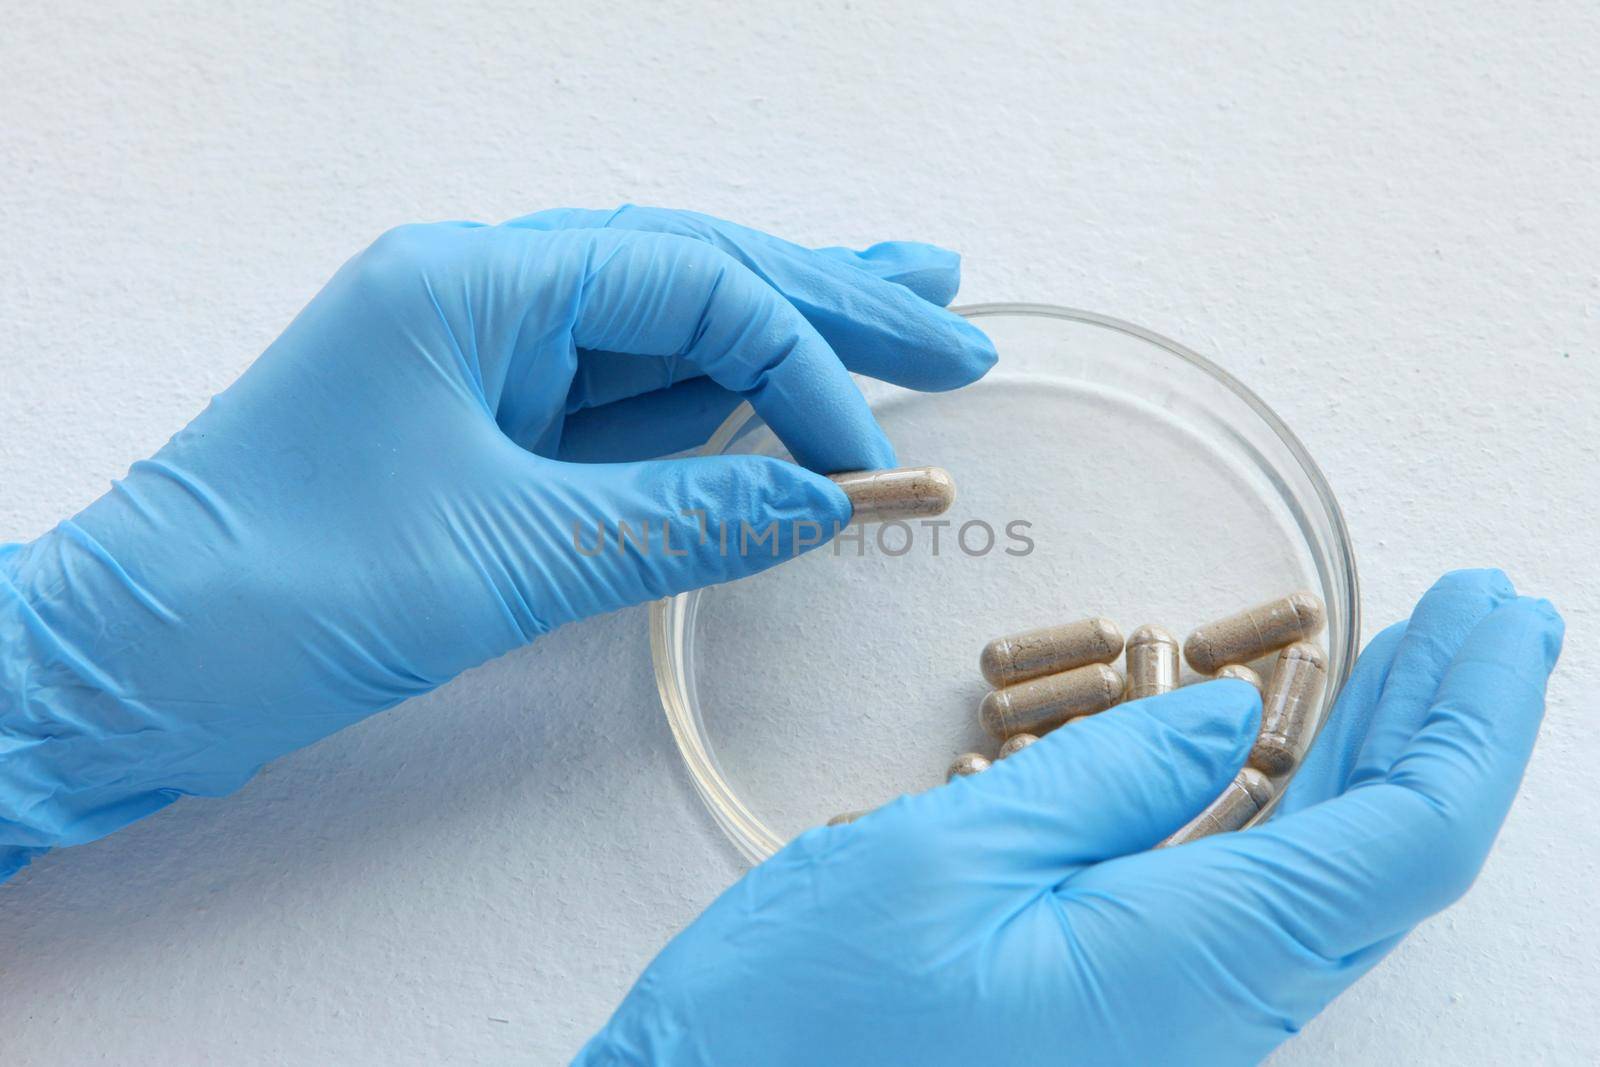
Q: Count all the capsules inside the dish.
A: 11